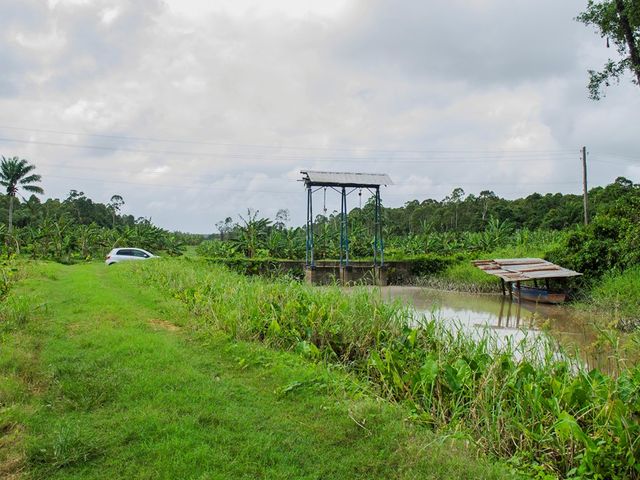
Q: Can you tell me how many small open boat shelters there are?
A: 1